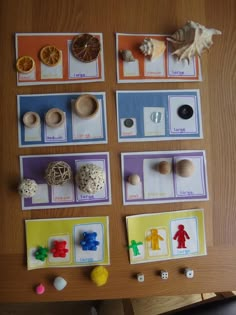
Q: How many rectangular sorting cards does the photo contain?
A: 8